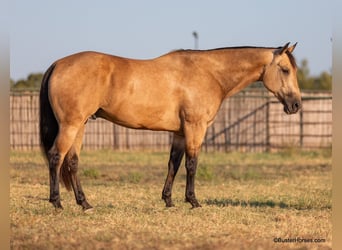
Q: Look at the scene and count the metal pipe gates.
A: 1